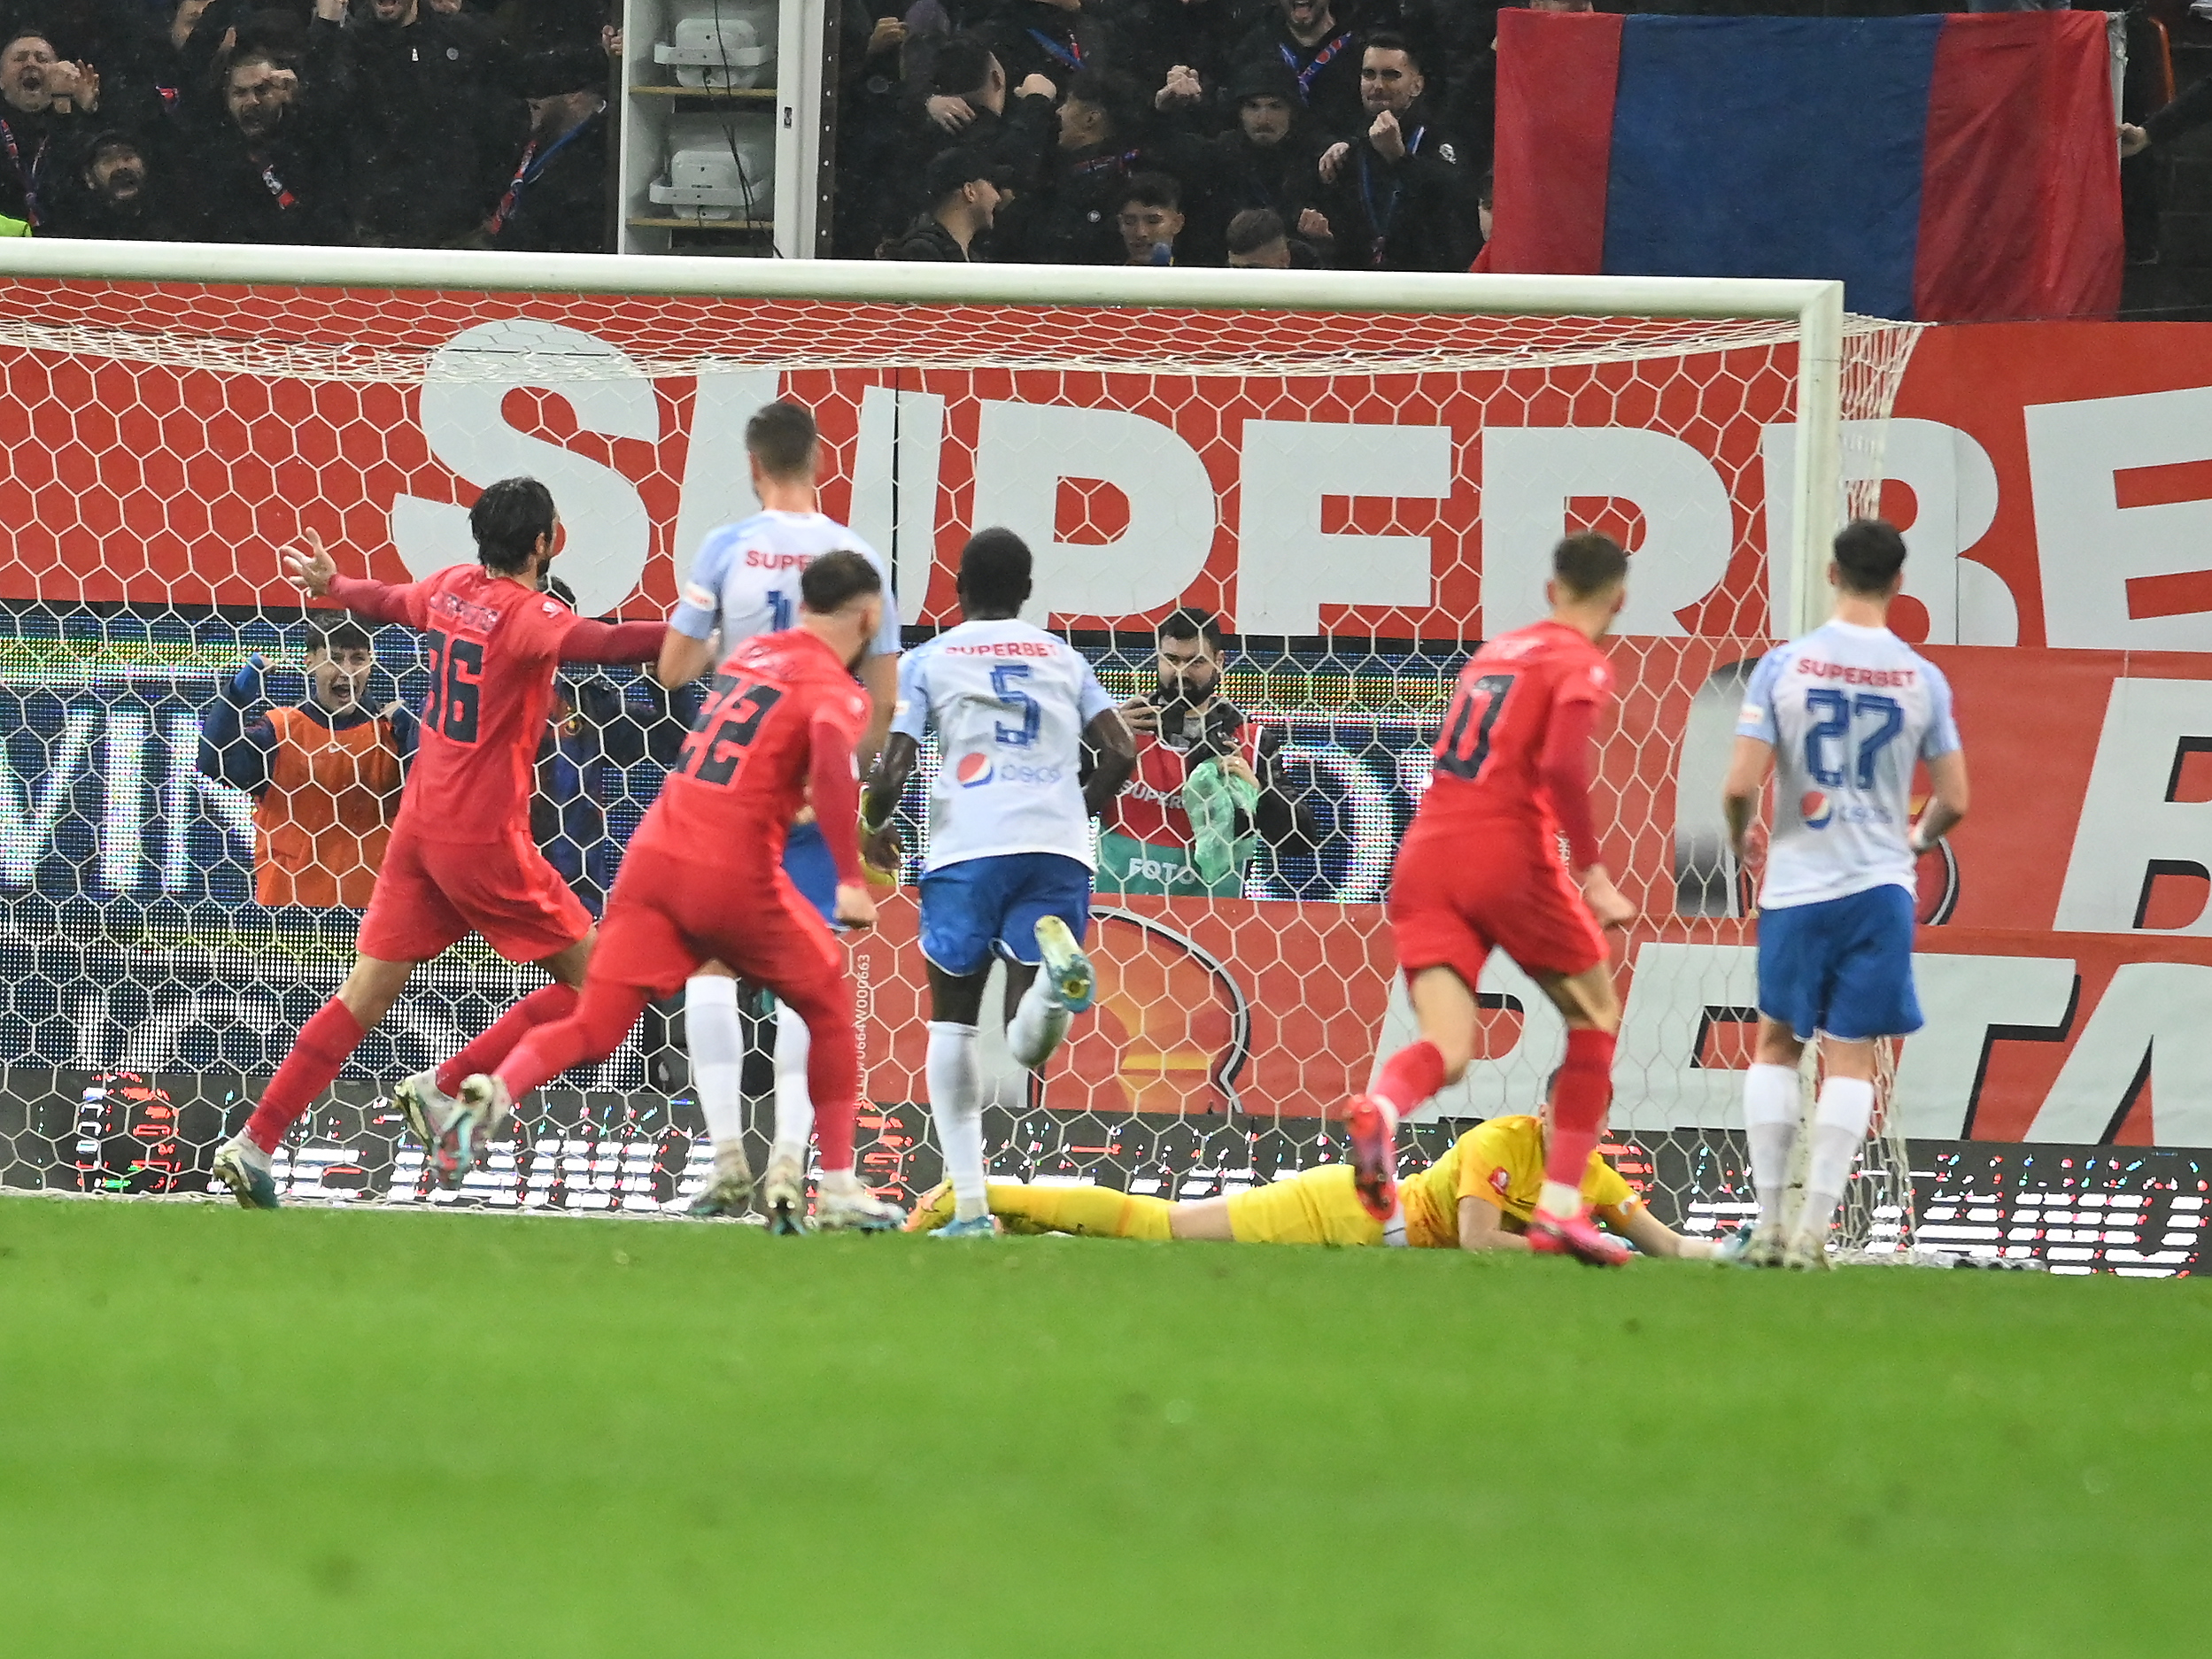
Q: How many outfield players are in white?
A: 3